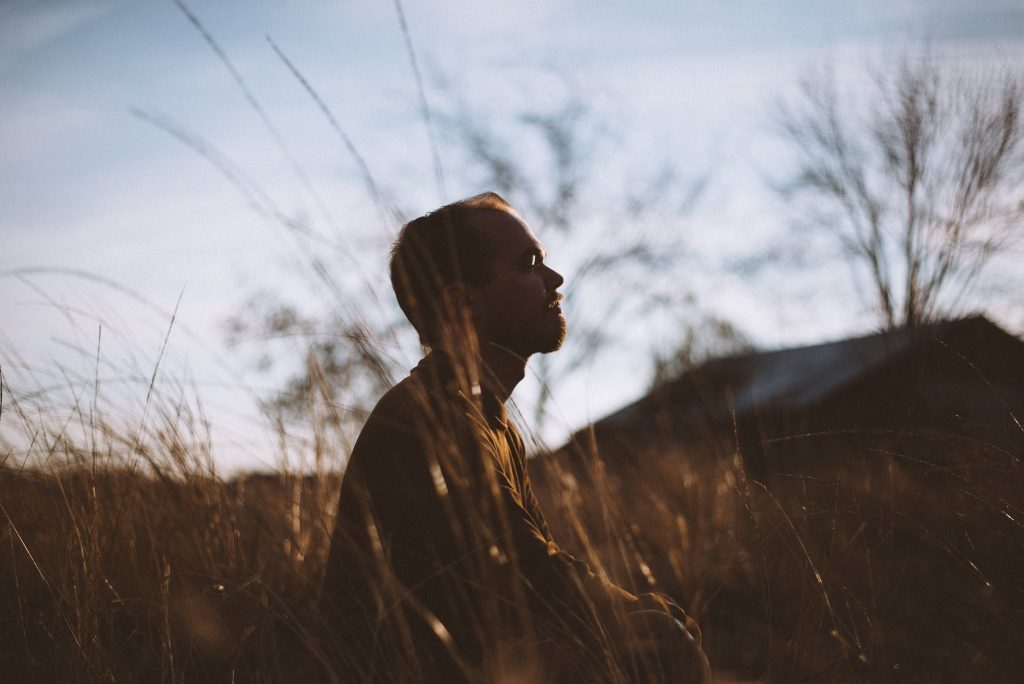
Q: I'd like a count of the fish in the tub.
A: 0